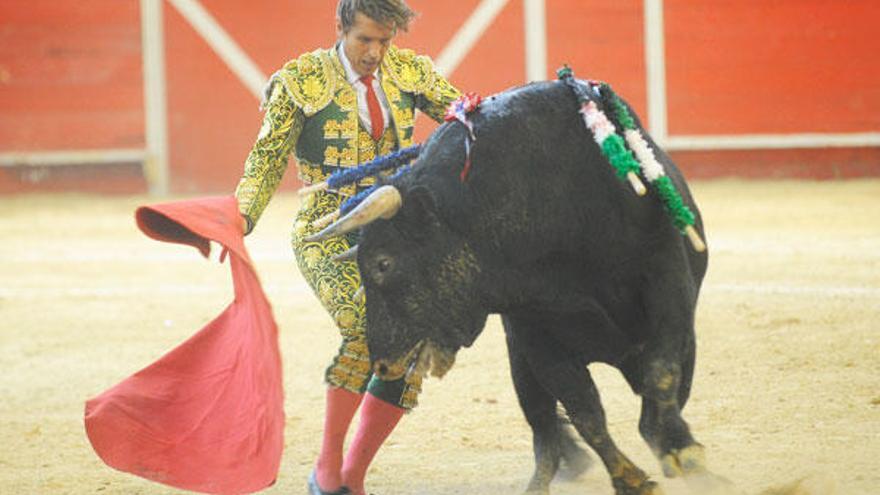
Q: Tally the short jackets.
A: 1